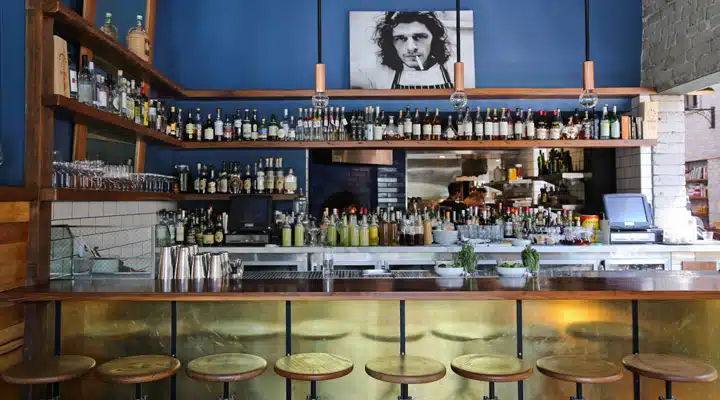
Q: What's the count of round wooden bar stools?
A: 8